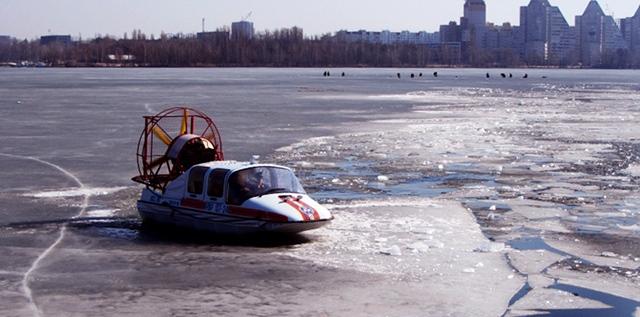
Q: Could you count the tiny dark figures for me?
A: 11